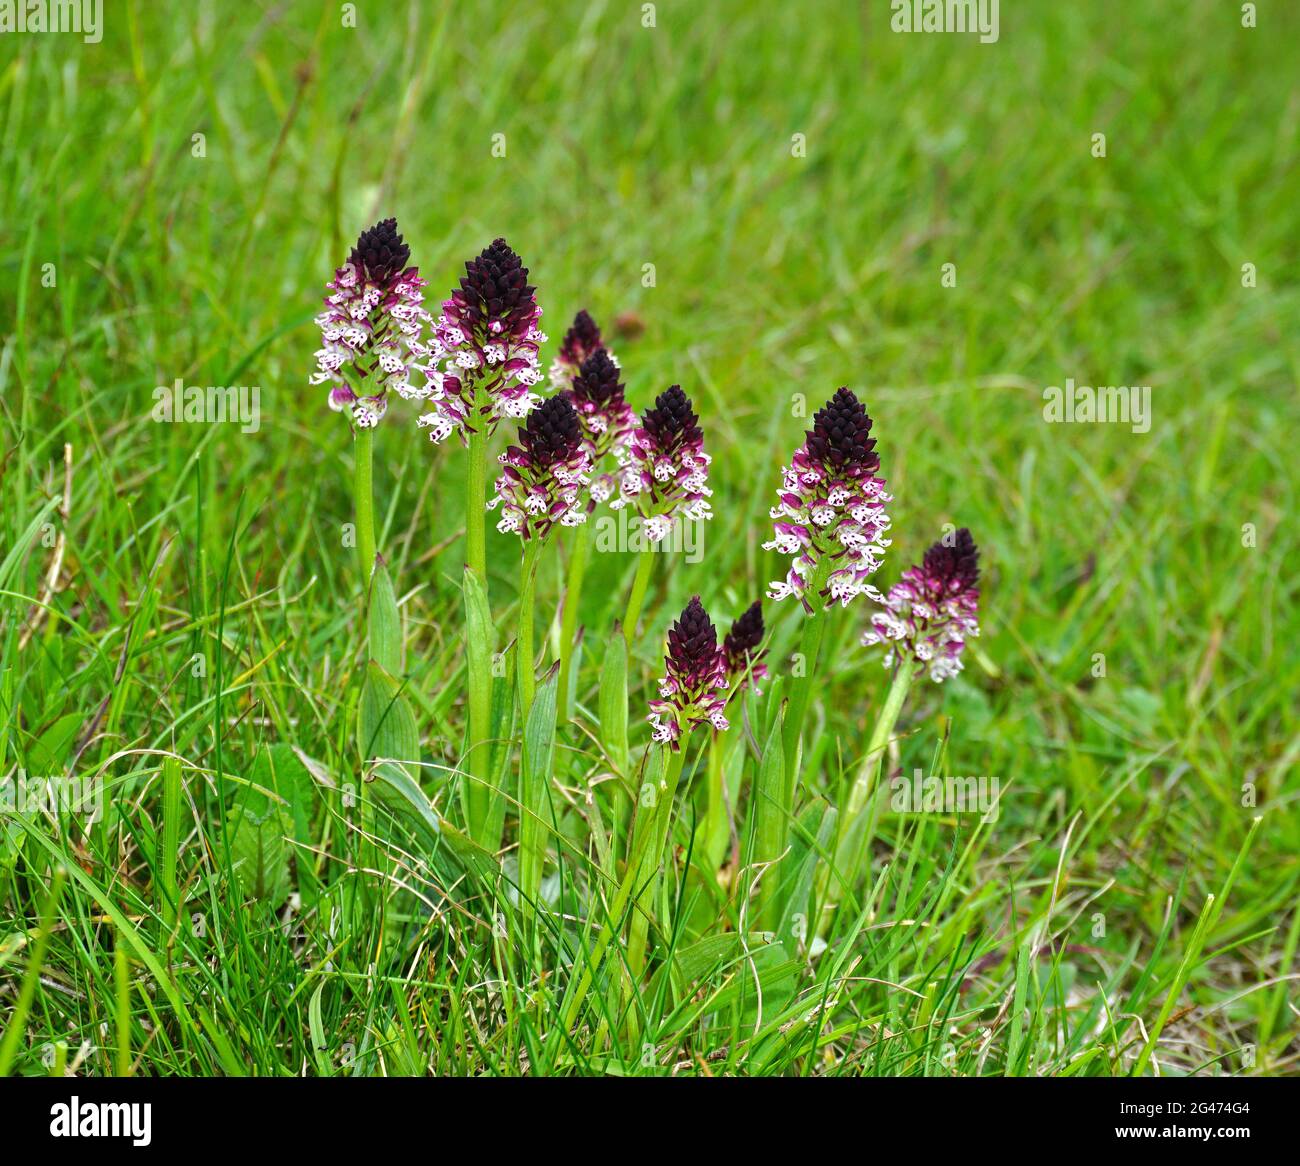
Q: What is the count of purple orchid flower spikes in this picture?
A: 10